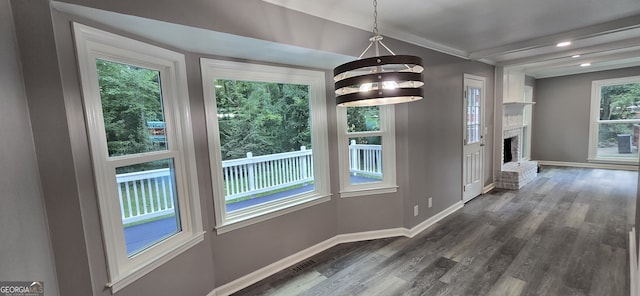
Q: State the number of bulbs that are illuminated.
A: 5